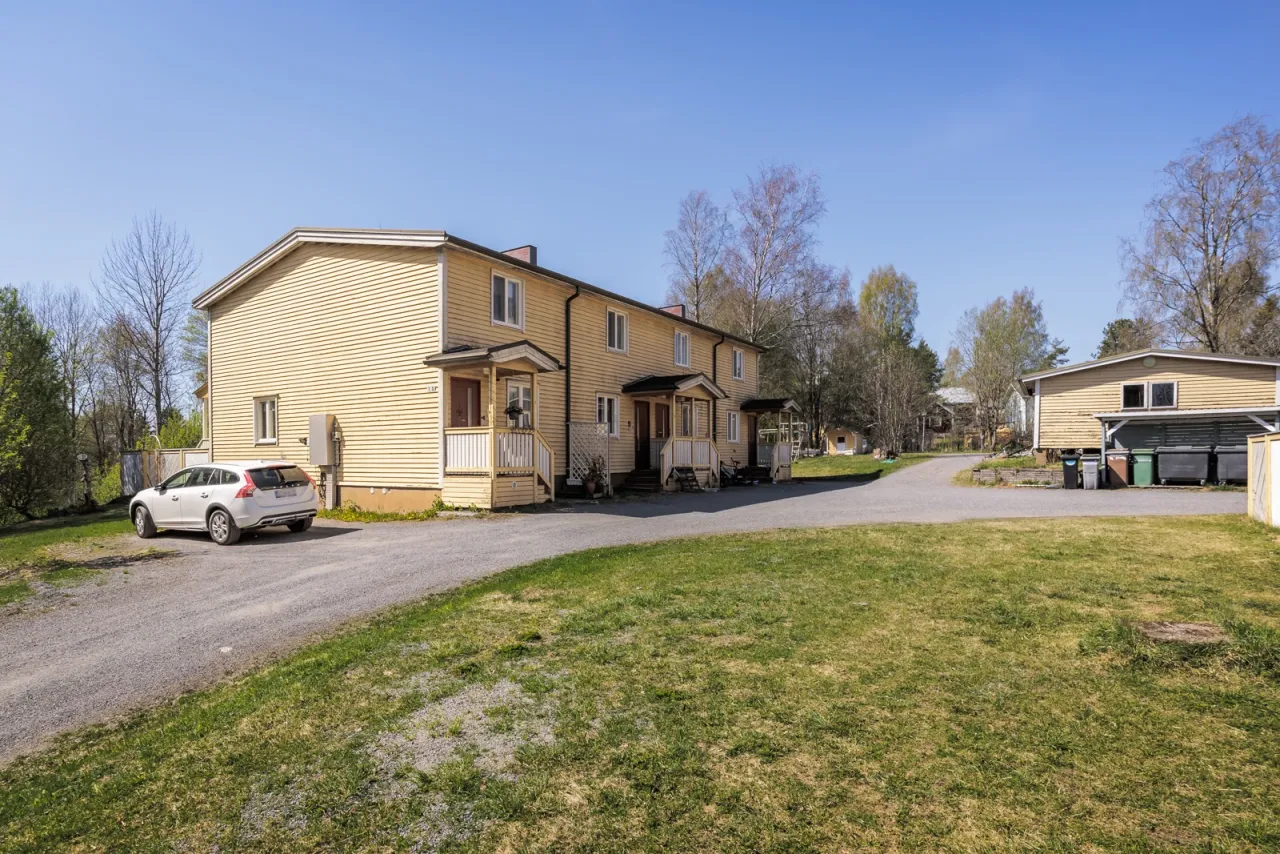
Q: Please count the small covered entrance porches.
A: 3